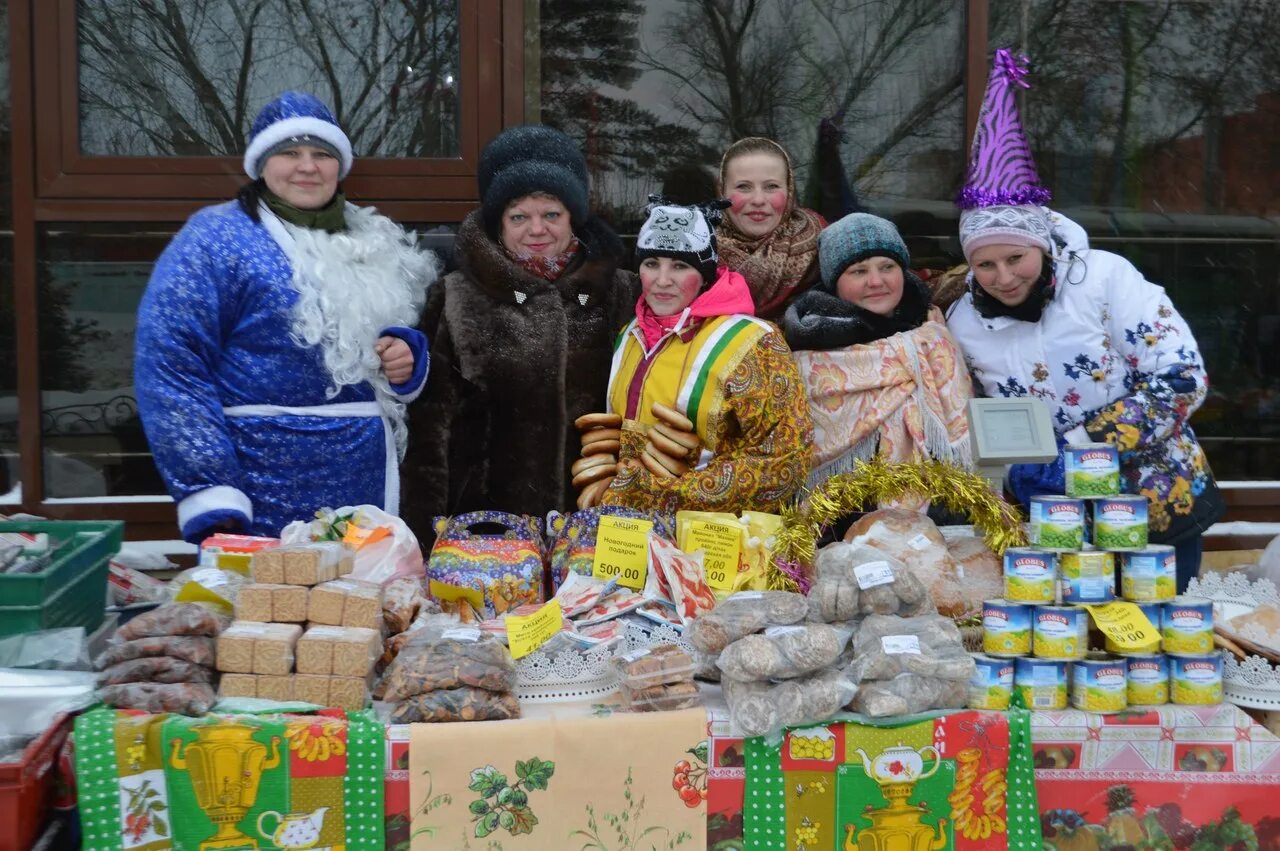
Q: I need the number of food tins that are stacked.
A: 15